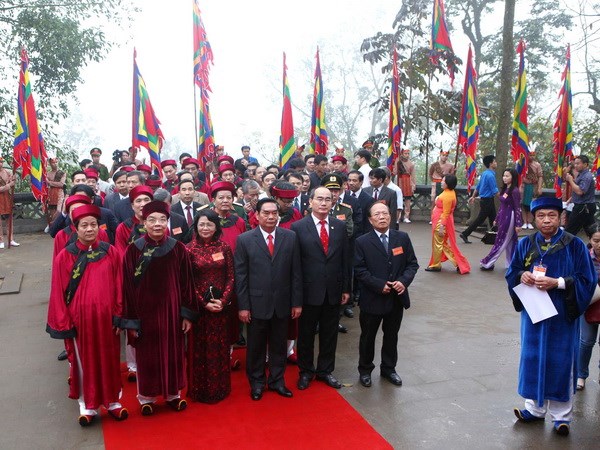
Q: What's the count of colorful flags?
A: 12